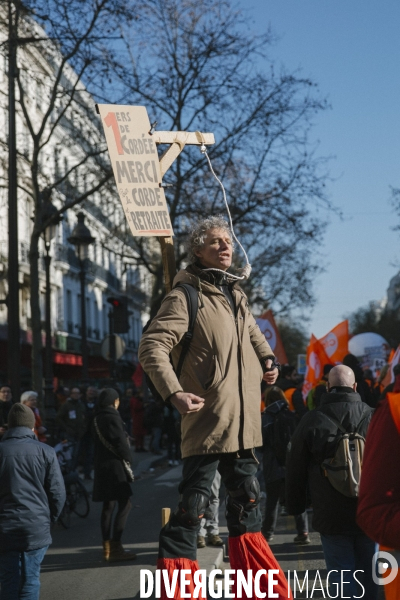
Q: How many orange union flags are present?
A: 4